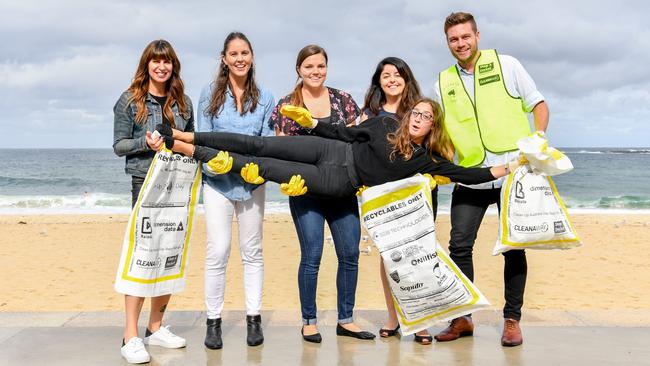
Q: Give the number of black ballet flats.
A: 2